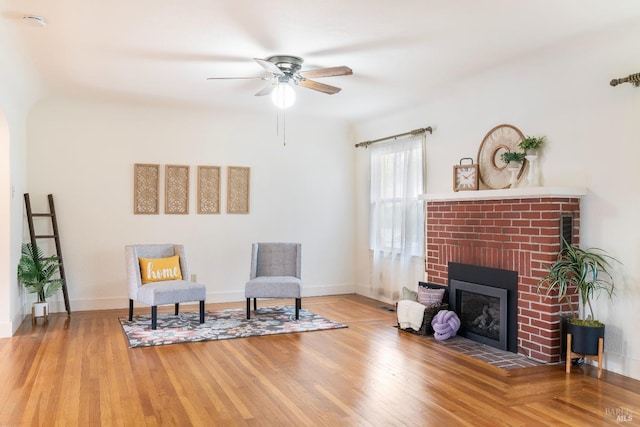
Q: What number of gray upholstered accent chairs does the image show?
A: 2